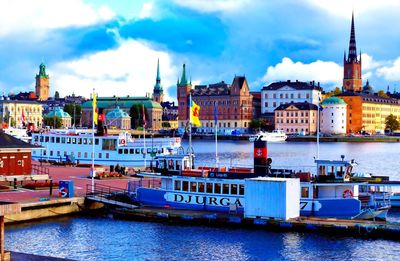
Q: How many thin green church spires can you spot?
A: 2